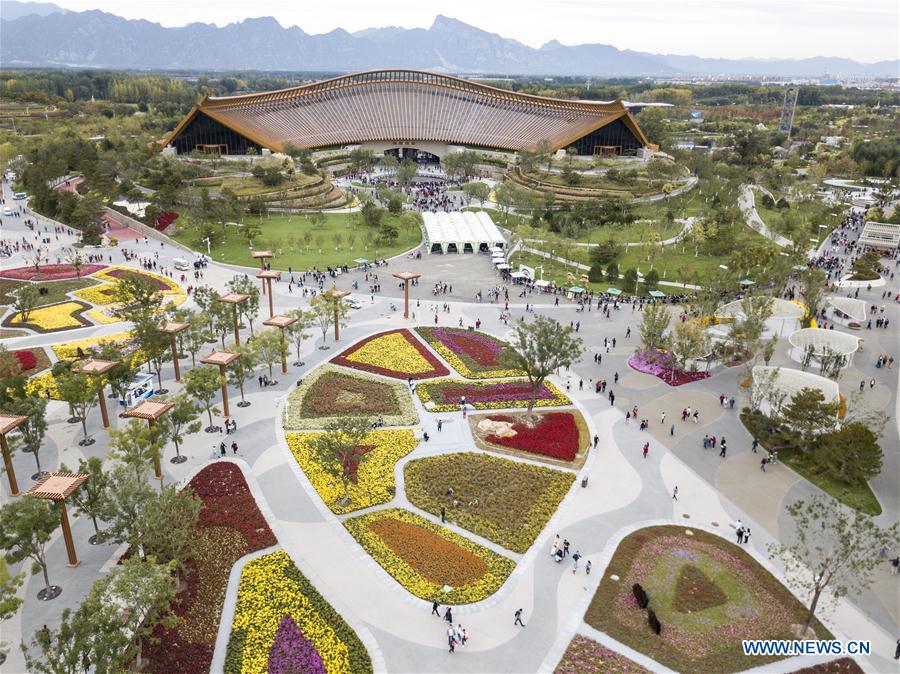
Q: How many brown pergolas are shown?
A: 12